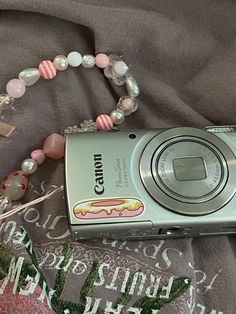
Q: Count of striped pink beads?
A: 2